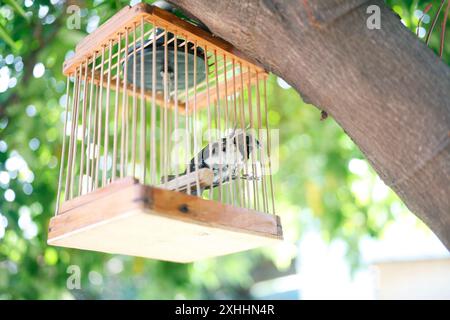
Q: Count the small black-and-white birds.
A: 1